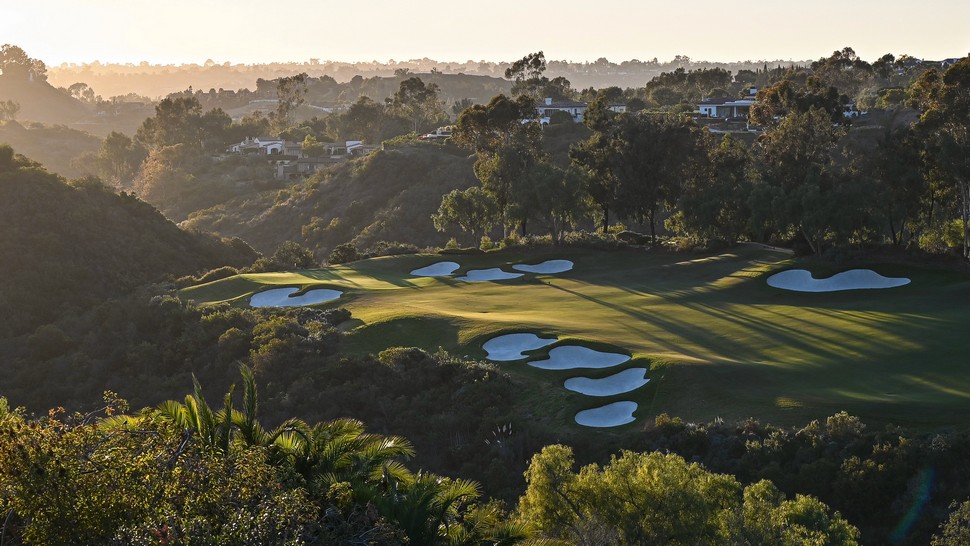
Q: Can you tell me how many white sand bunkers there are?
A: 9